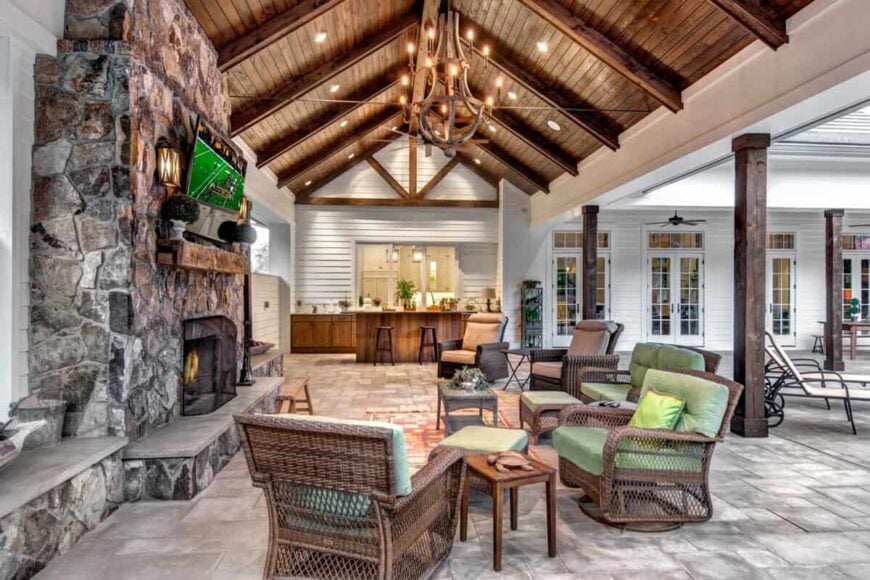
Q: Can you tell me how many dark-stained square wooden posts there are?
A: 3